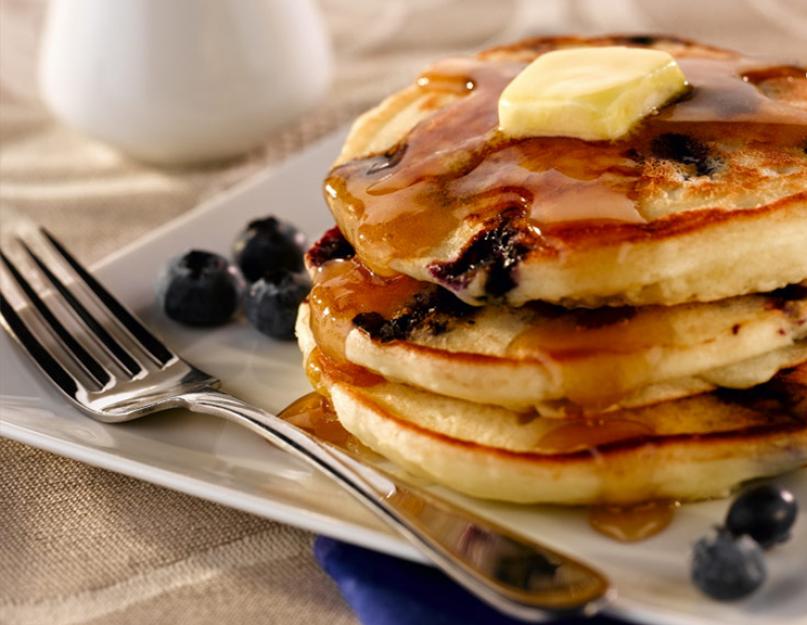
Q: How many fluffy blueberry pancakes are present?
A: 3